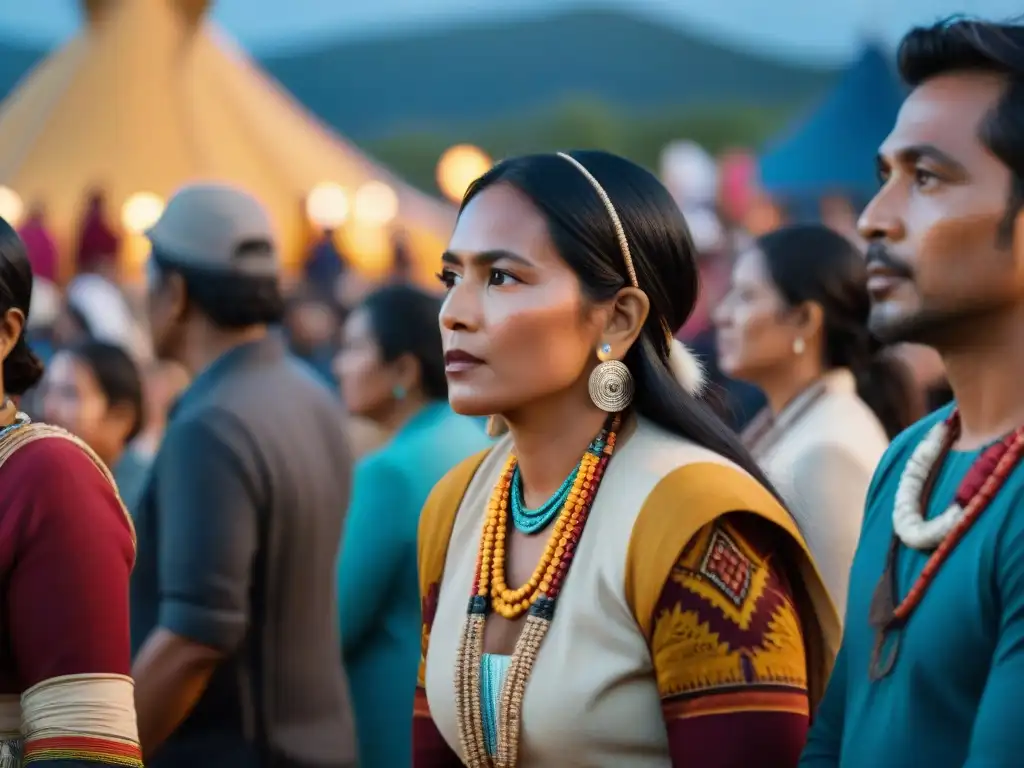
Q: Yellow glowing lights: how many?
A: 5